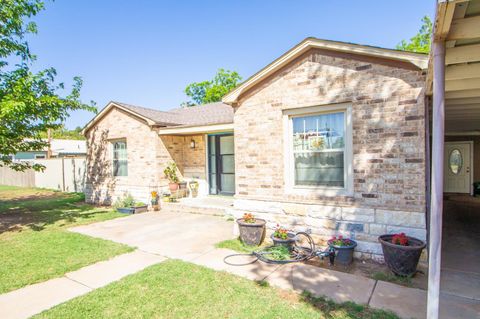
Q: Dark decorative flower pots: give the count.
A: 4